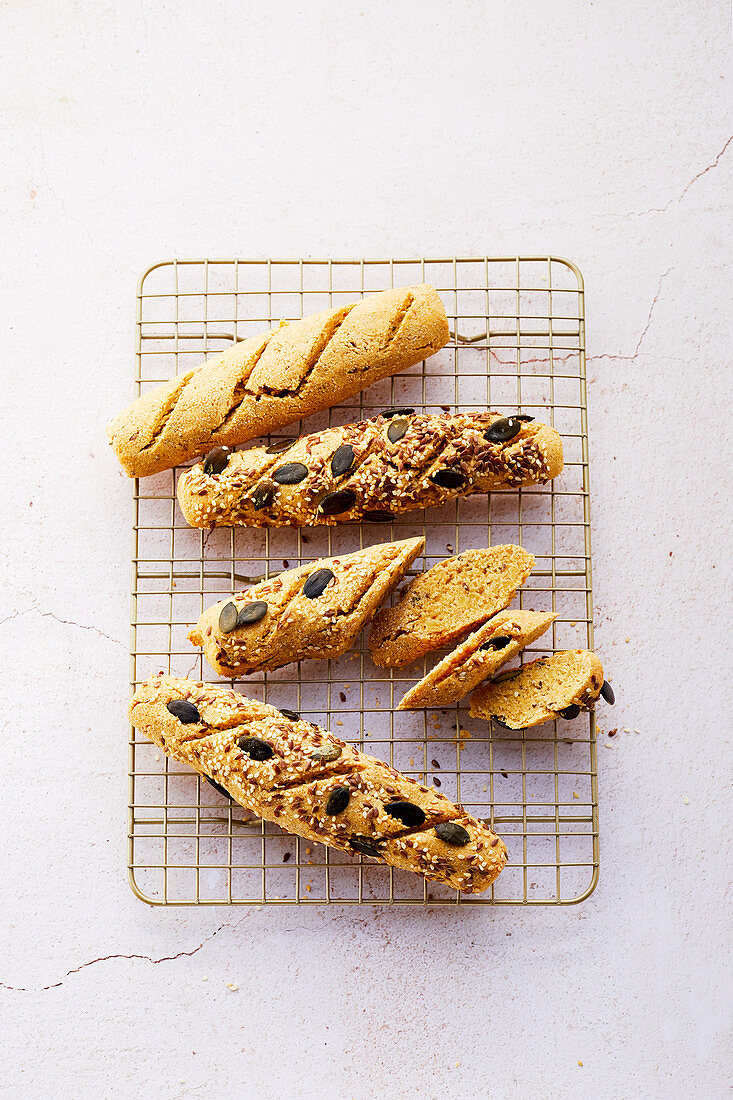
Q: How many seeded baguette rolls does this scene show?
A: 3